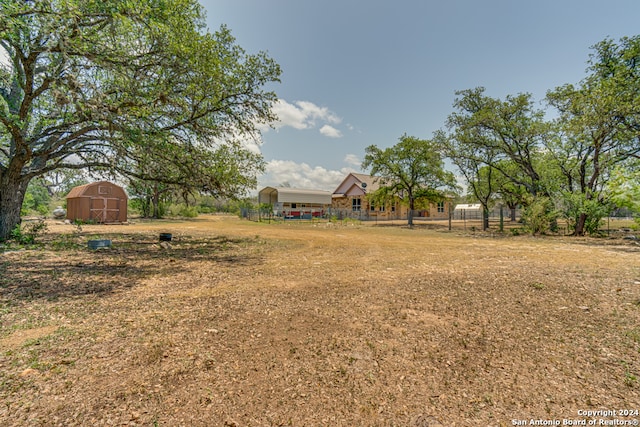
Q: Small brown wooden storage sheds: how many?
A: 1